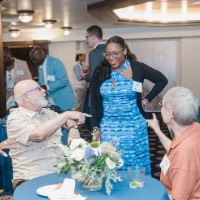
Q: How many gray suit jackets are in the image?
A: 1